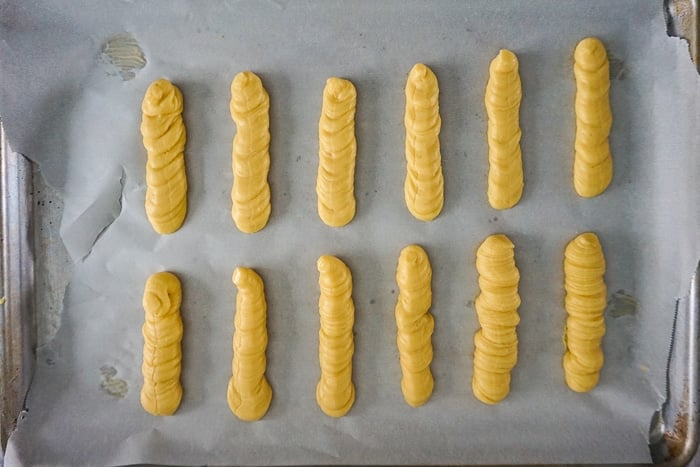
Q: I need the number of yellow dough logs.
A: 12